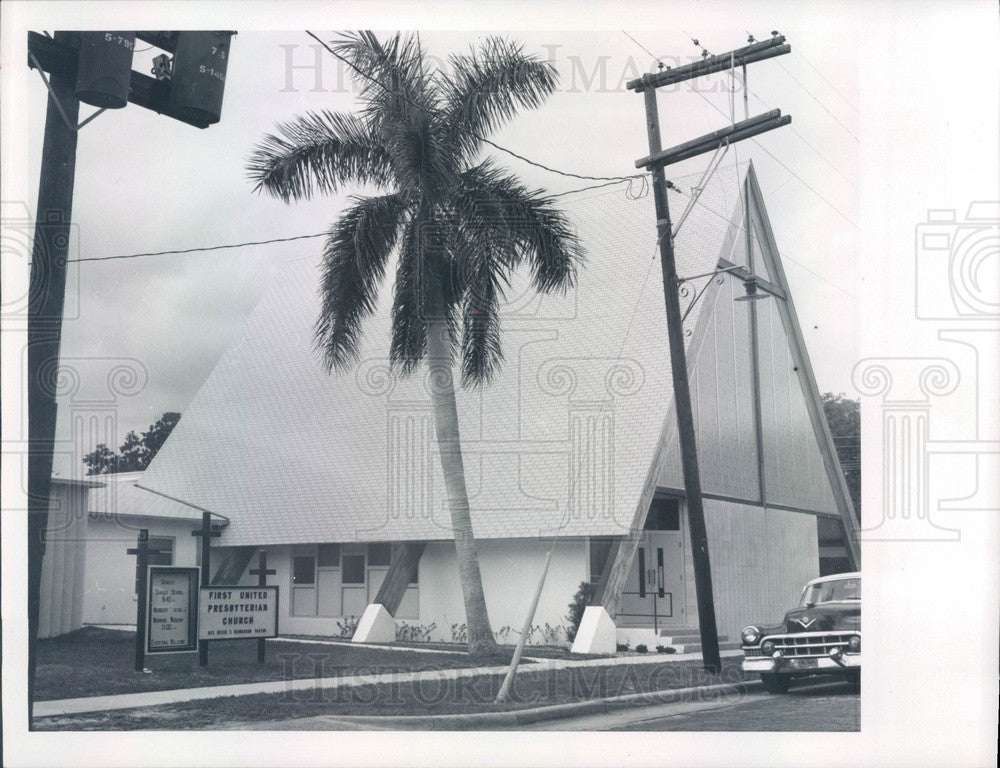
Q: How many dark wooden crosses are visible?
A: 3